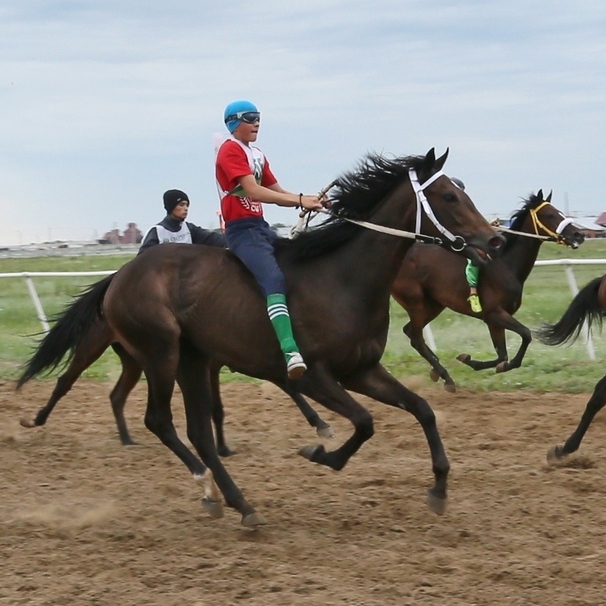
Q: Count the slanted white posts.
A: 3